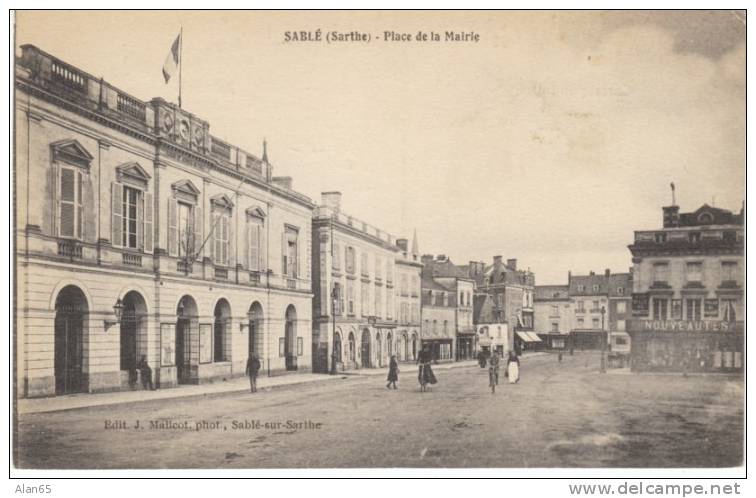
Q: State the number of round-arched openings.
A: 13